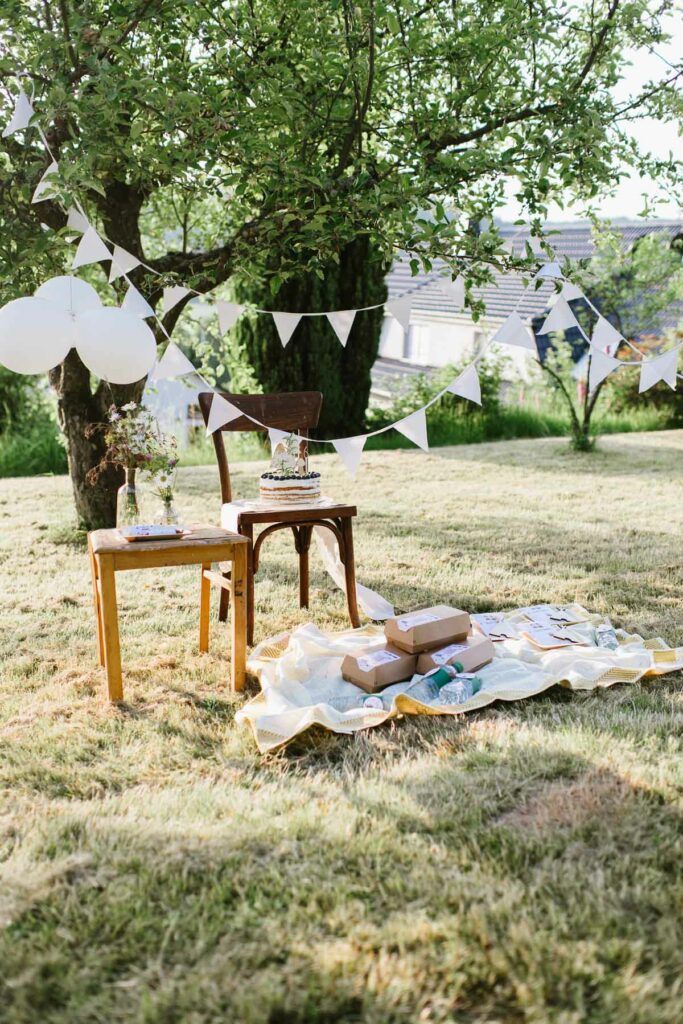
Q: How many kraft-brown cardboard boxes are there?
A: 3